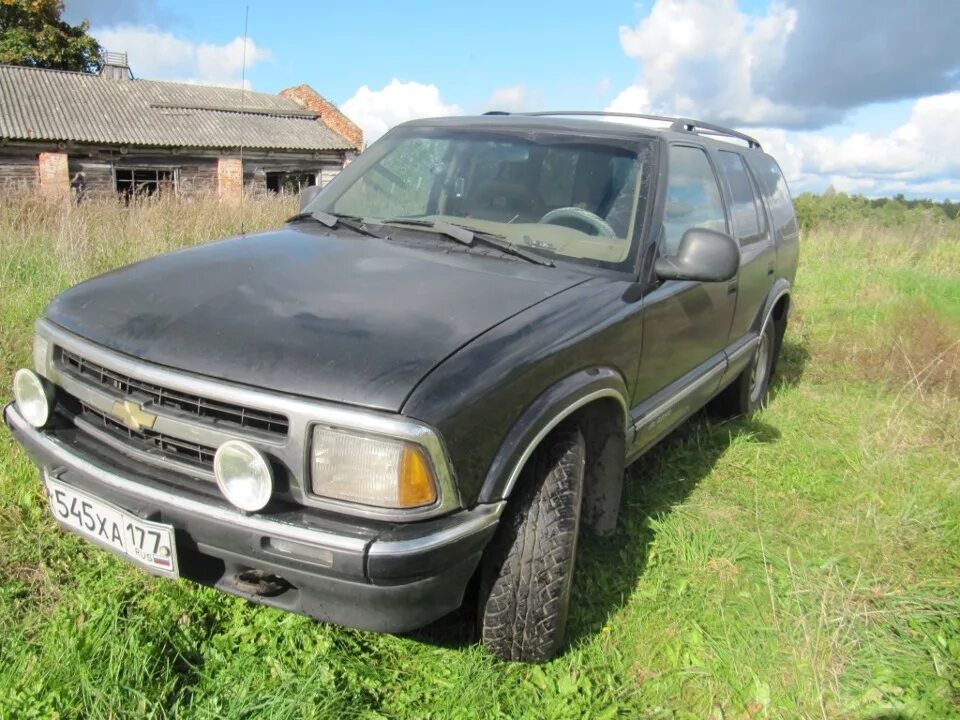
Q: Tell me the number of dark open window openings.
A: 2